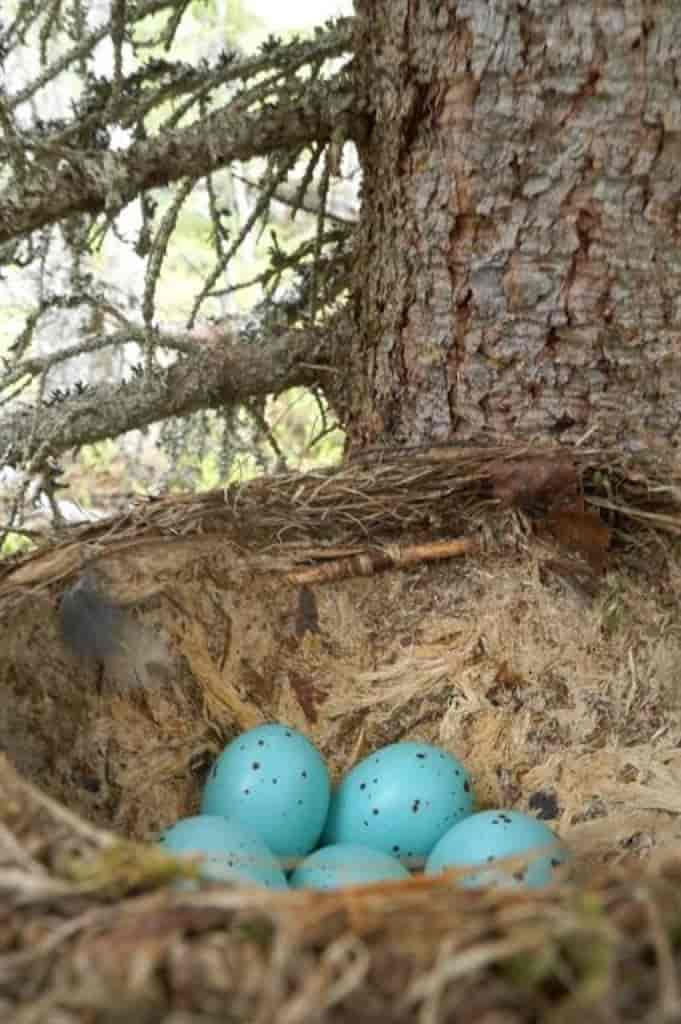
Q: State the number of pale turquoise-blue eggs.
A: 5